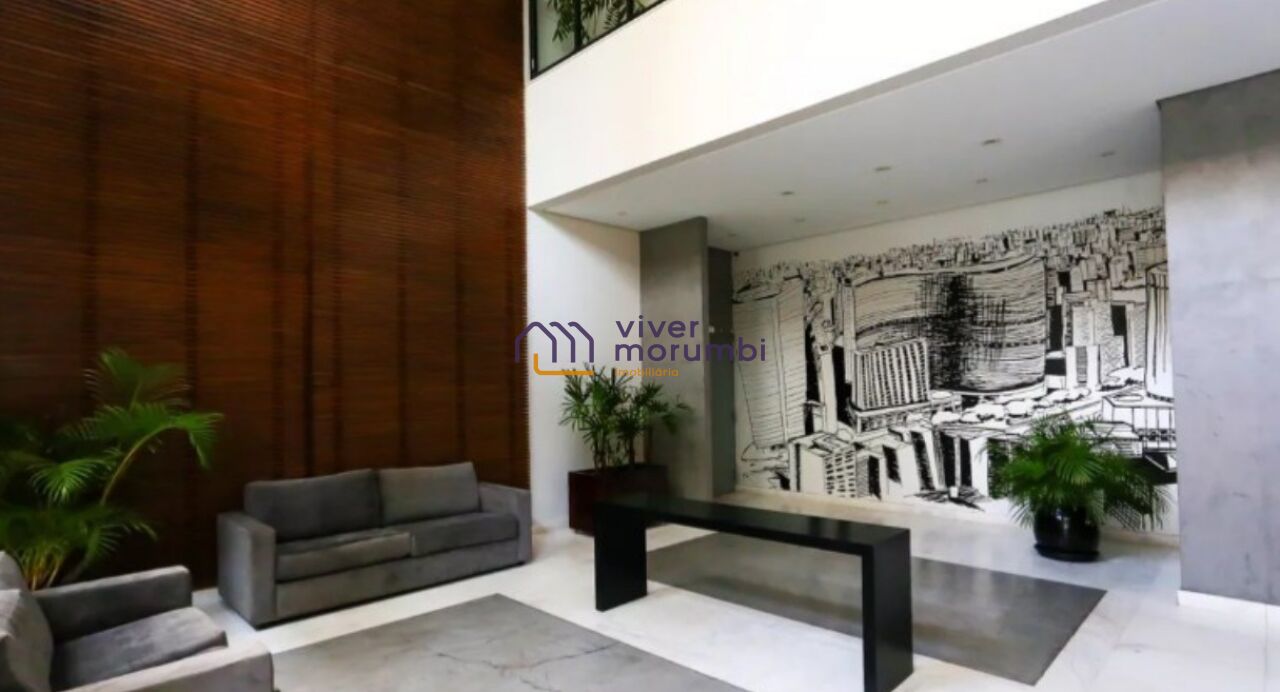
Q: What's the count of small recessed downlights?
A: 9